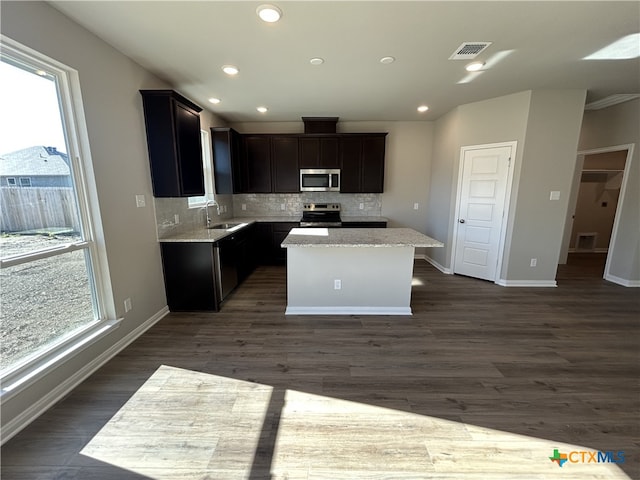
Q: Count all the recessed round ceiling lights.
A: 6